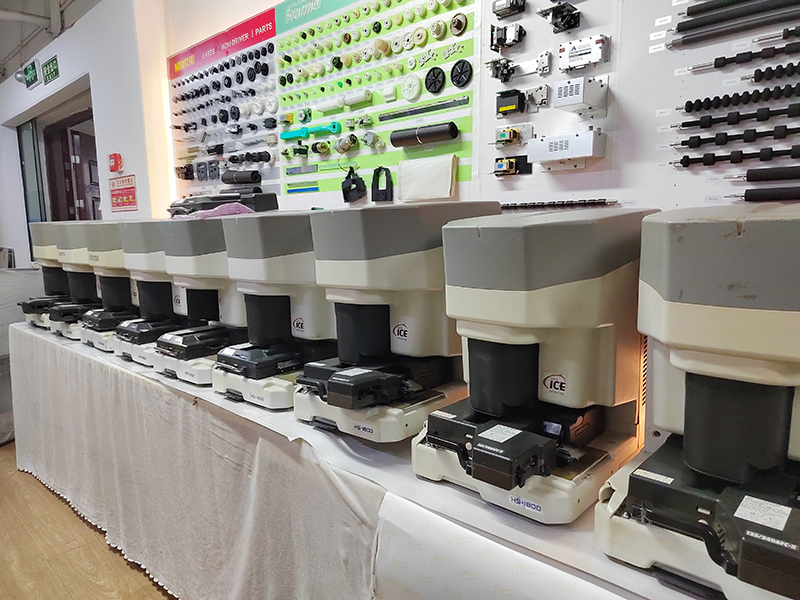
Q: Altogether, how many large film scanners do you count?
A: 9